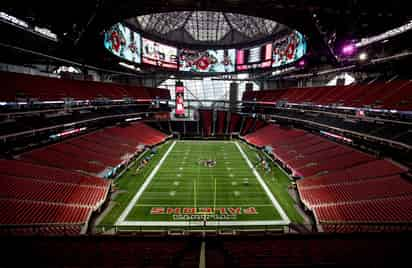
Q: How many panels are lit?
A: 5